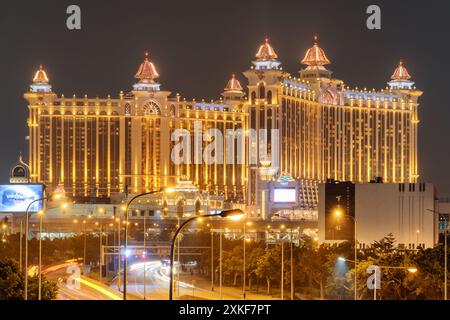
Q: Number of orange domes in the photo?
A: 6